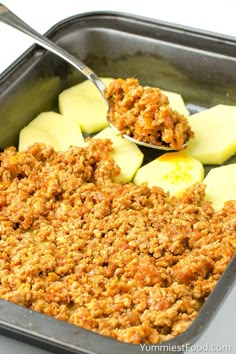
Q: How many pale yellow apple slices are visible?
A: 7